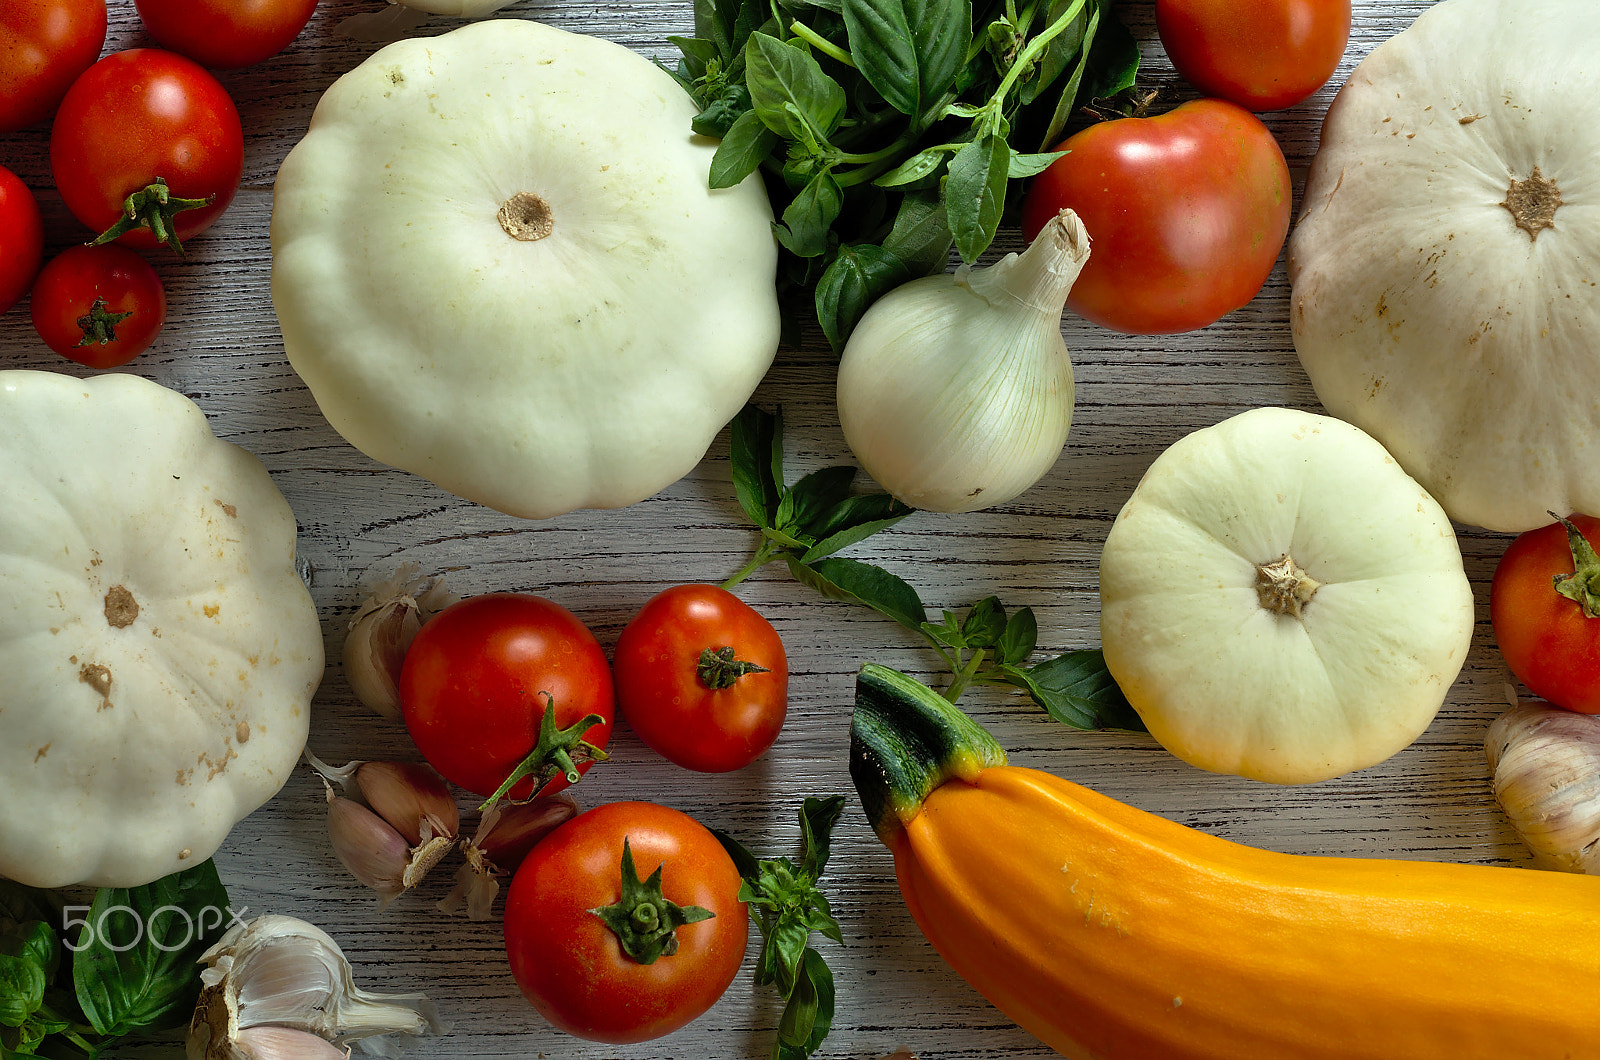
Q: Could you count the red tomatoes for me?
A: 11